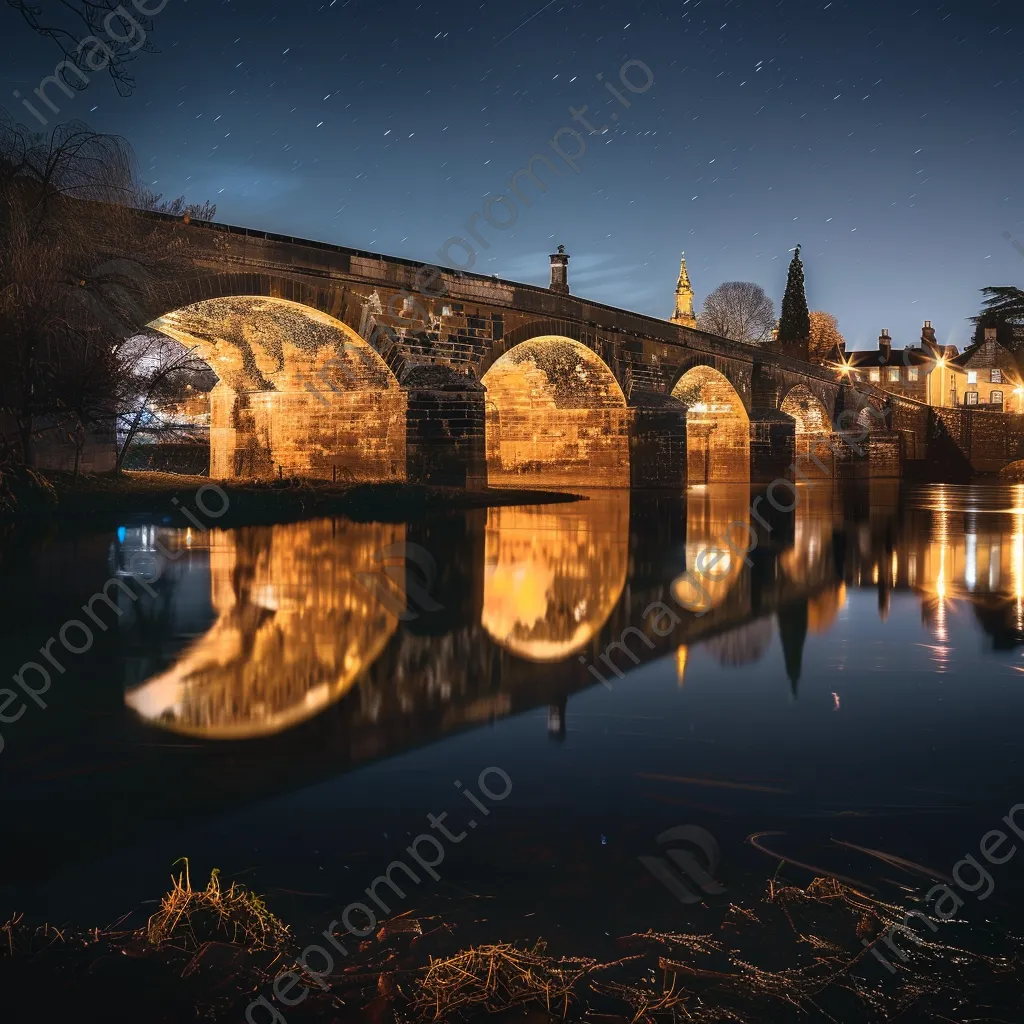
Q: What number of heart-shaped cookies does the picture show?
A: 0